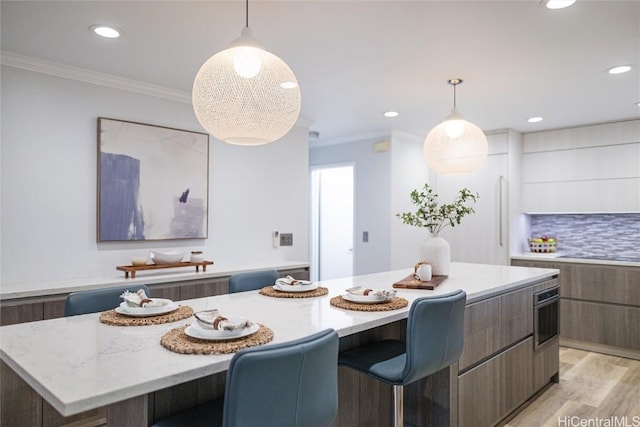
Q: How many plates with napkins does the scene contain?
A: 4